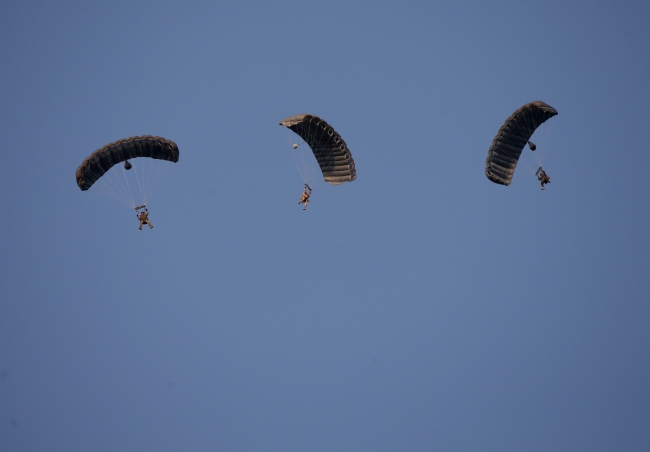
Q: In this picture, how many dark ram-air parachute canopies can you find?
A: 3